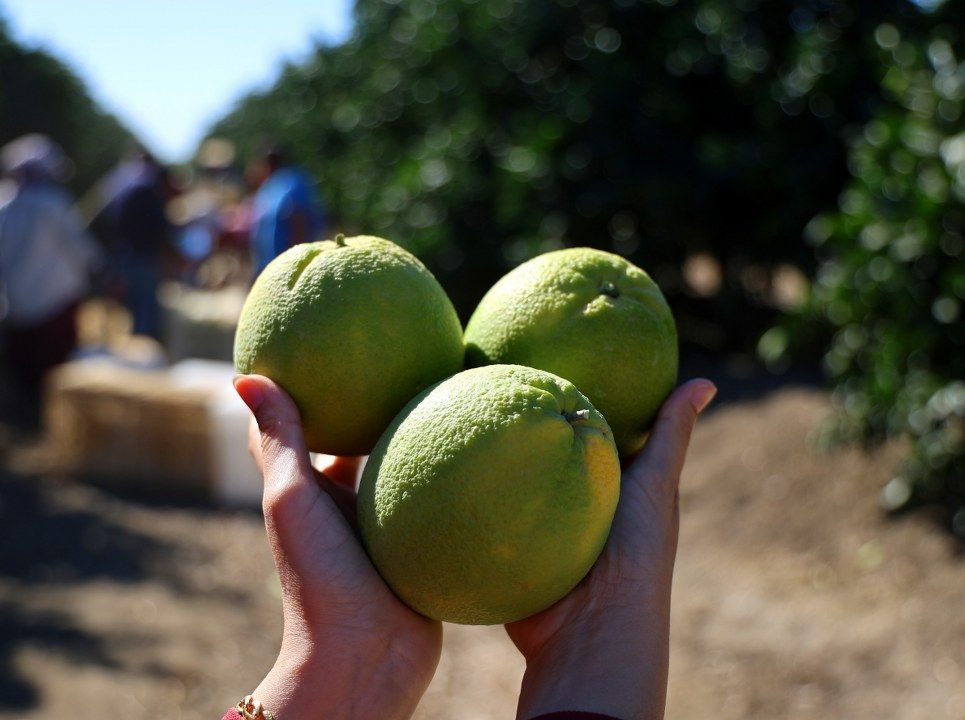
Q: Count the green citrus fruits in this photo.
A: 3